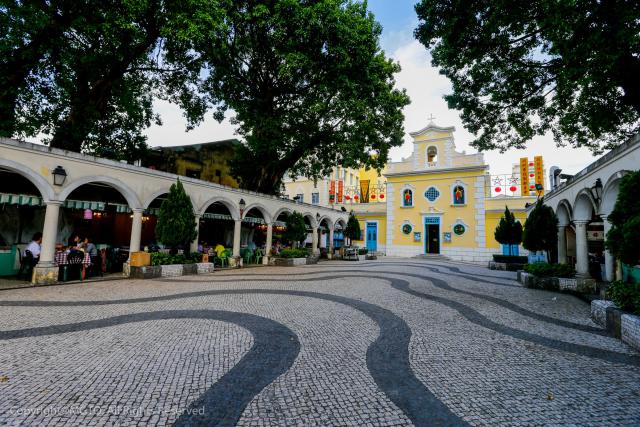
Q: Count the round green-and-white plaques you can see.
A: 2